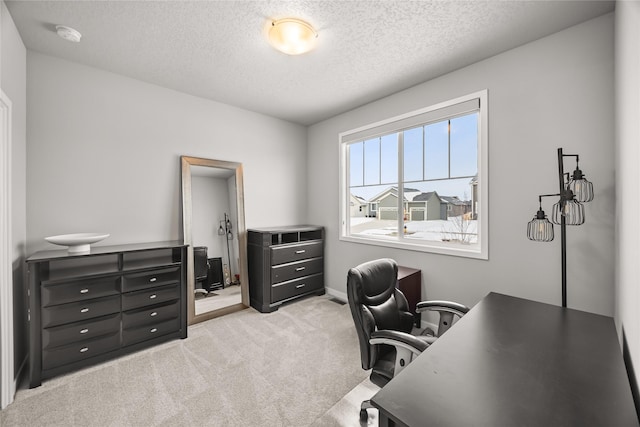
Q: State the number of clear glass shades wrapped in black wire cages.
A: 3